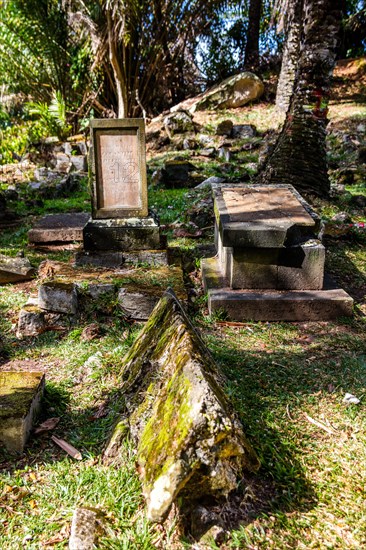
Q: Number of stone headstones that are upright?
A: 1